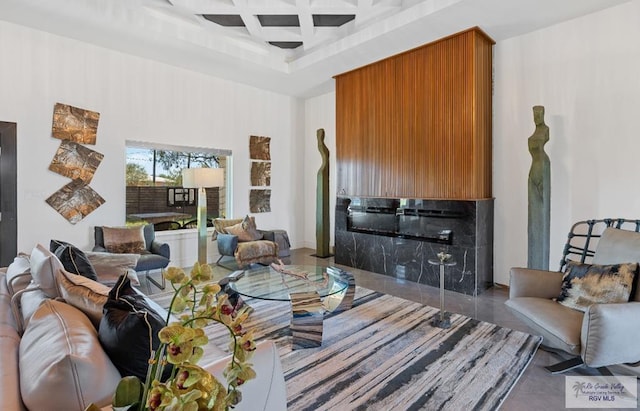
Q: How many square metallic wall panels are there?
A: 6